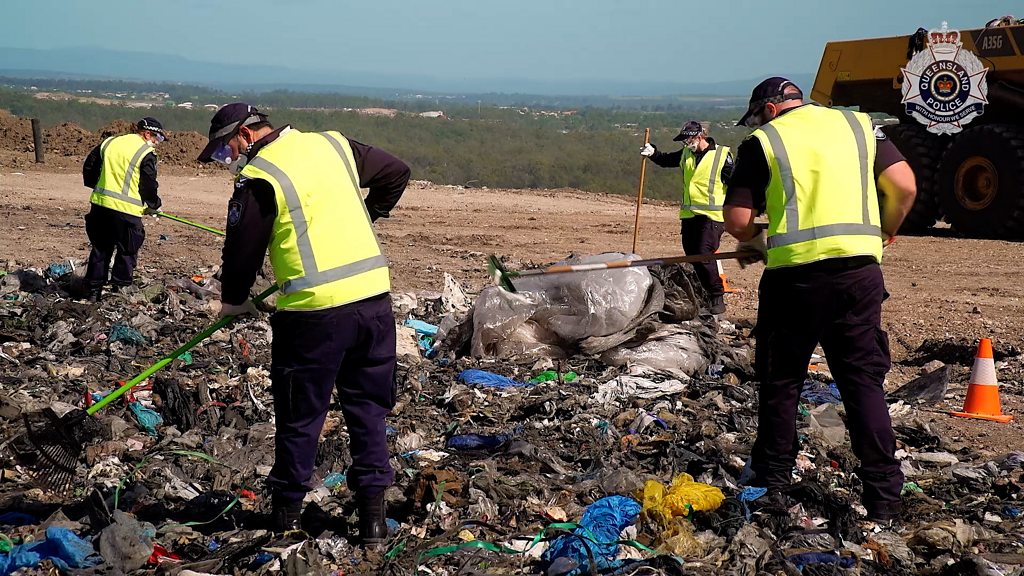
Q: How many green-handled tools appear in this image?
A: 2